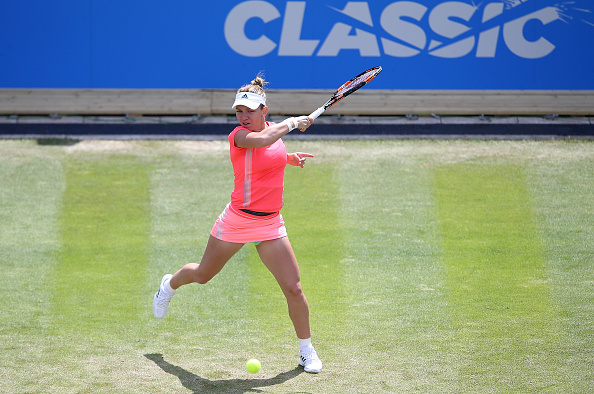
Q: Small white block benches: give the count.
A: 0